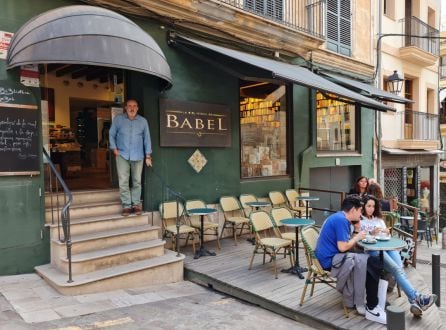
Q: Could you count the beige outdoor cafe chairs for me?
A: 9